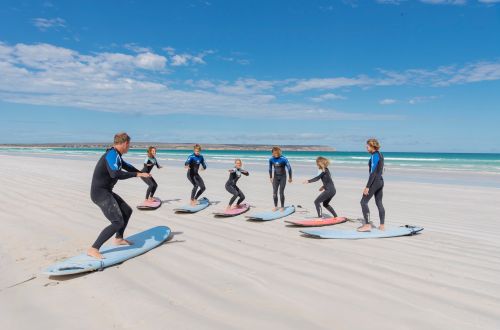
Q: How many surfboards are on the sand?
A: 7